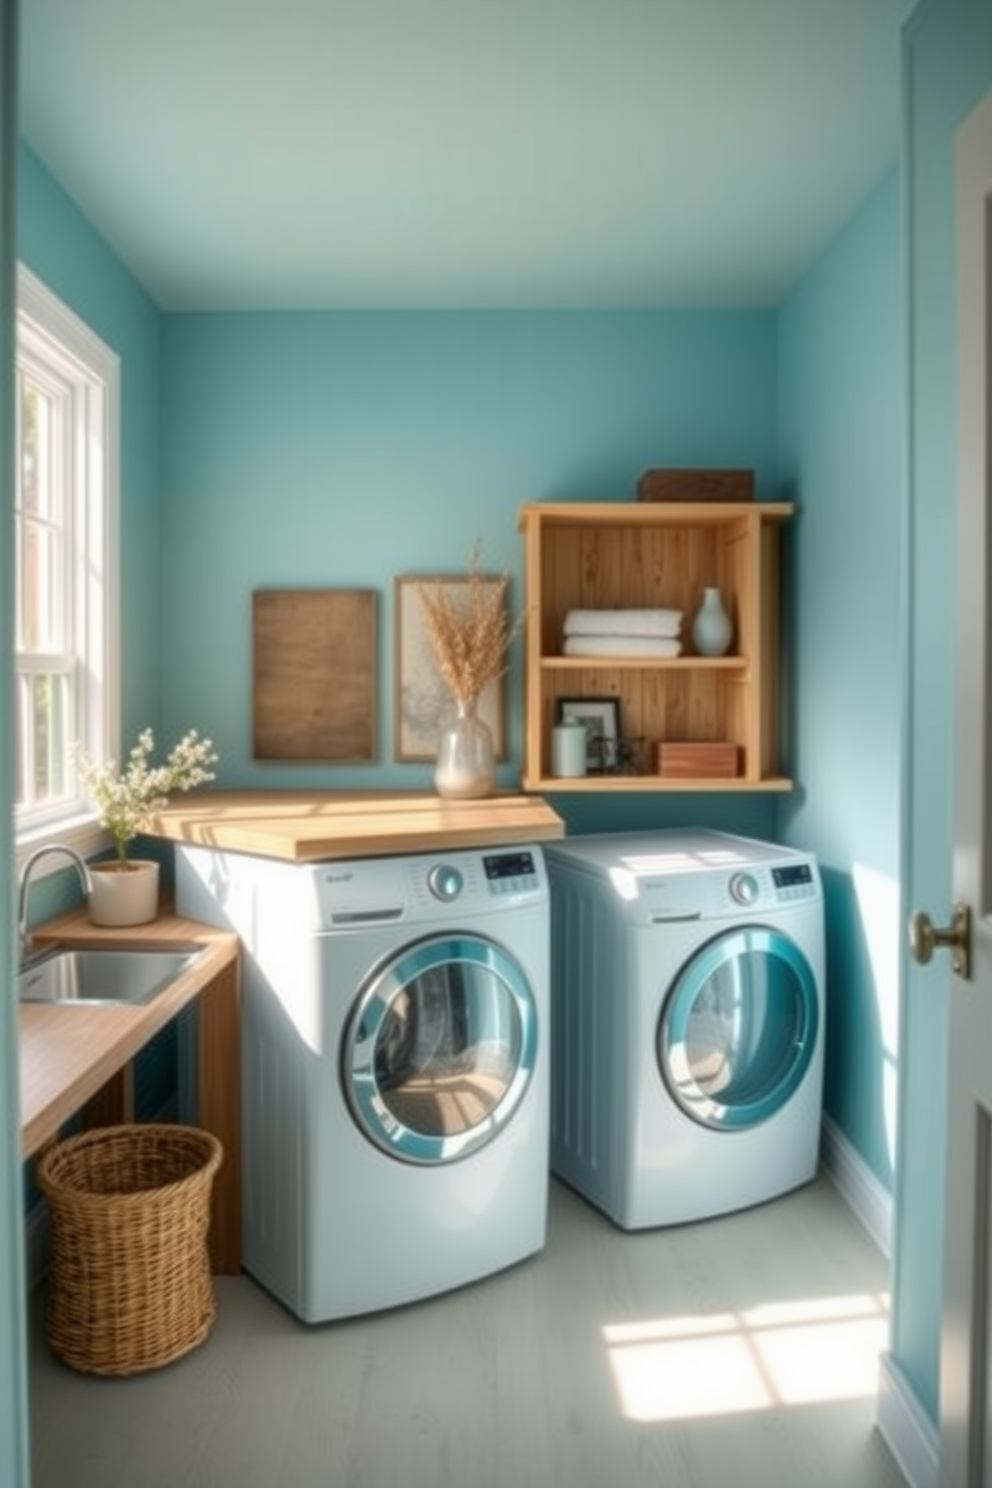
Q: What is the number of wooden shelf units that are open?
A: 1